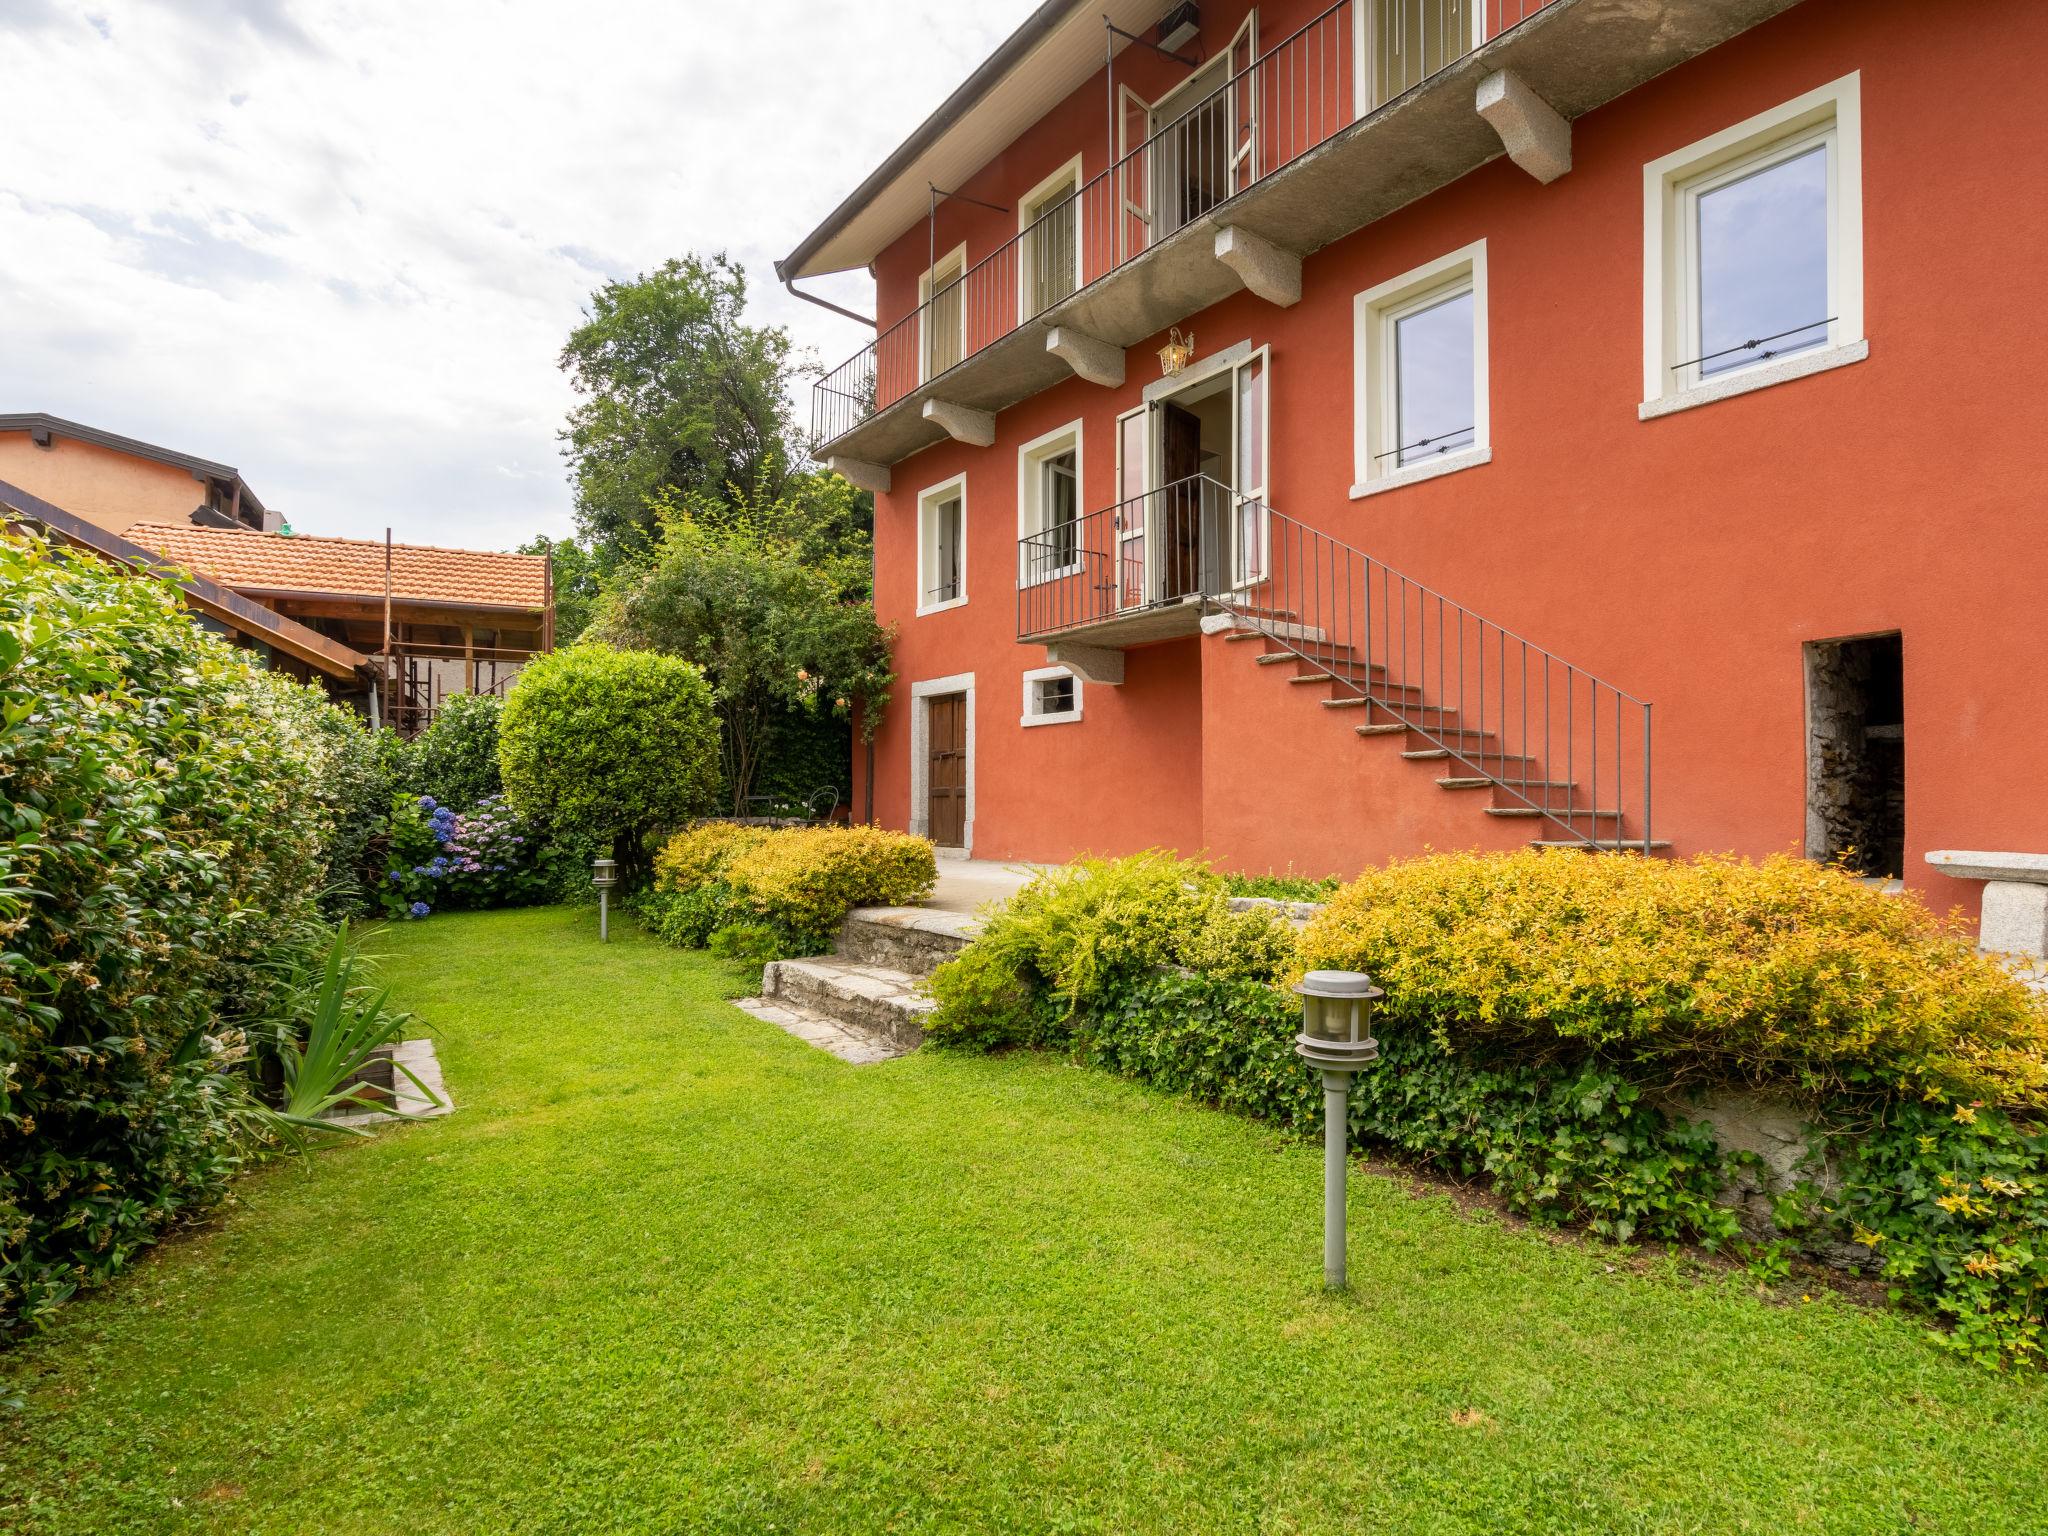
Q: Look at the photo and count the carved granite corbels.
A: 6